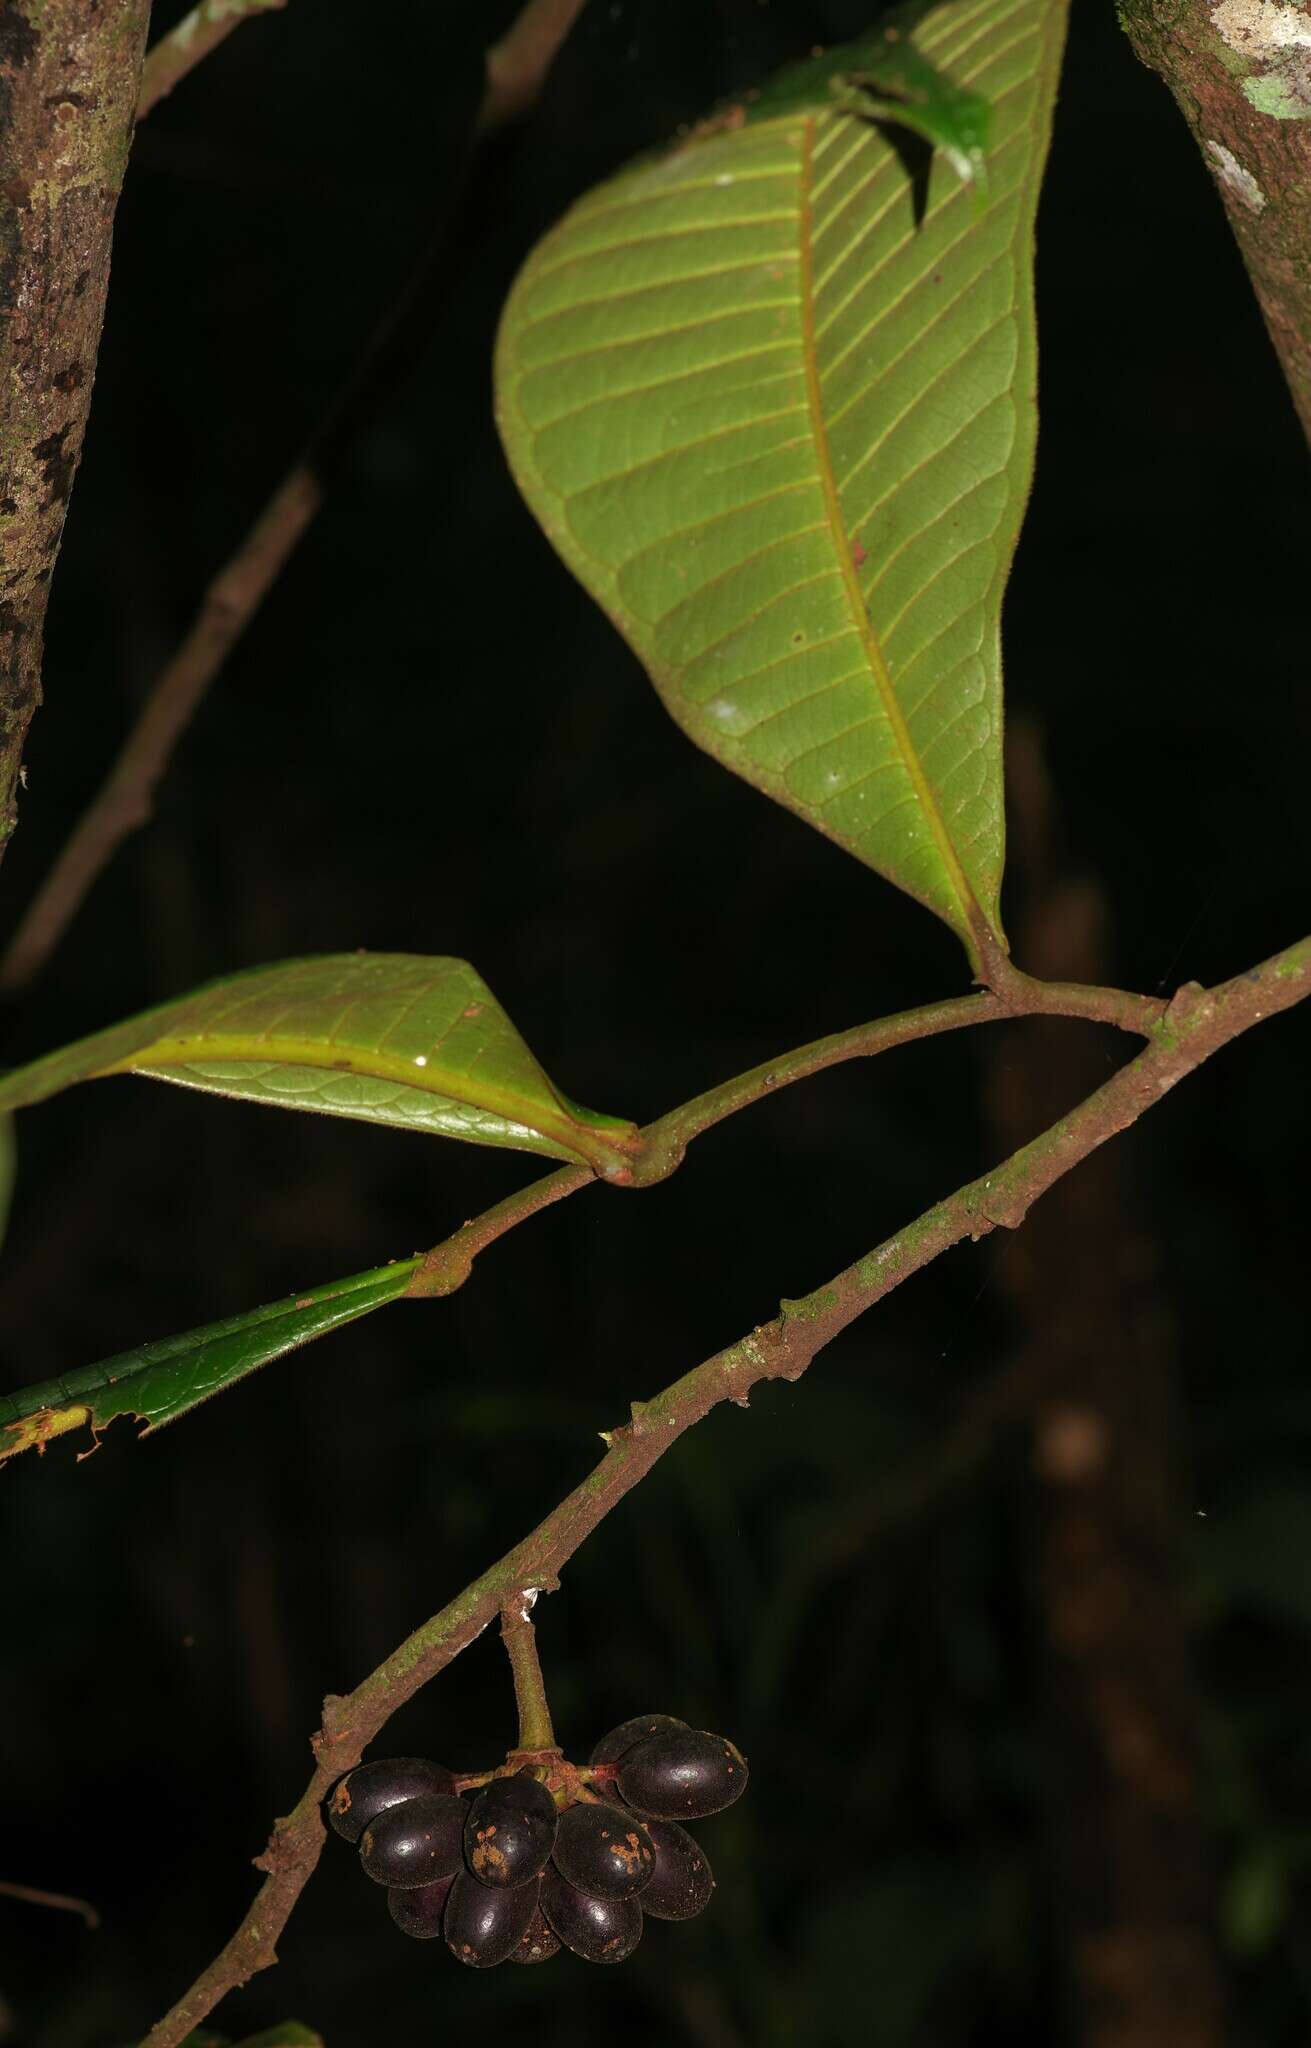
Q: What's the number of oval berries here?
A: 11